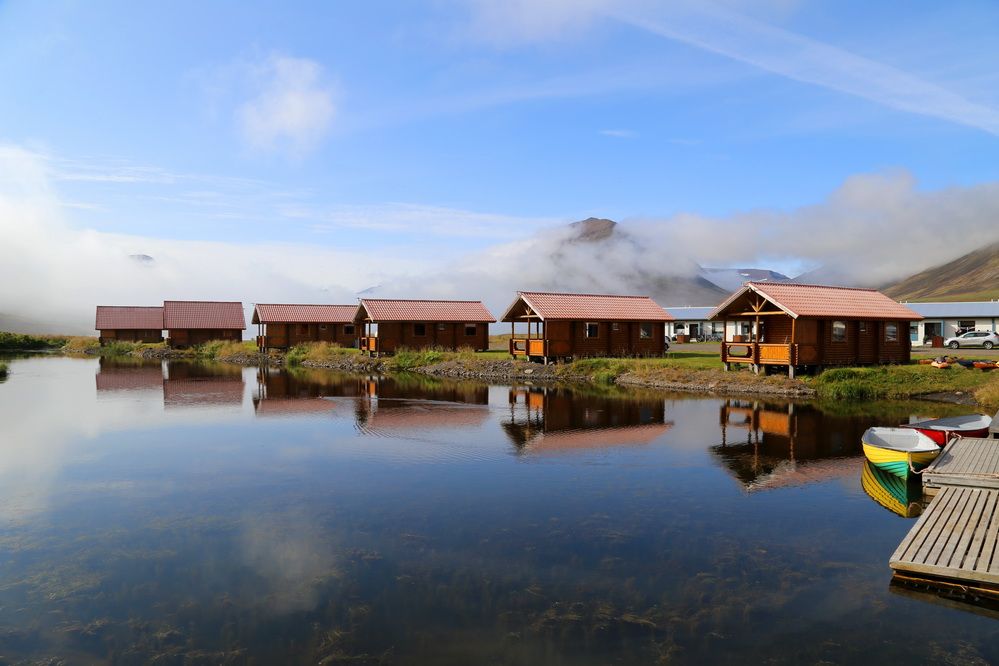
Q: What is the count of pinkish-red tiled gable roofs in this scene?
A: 6